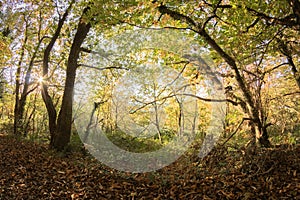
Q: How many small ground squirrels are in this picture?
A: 0